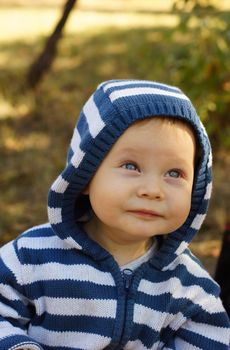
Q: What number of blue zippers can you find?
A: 1